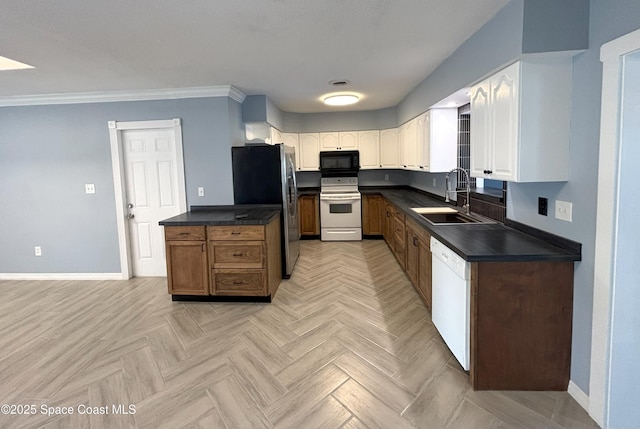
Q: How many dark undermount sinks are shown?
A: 1